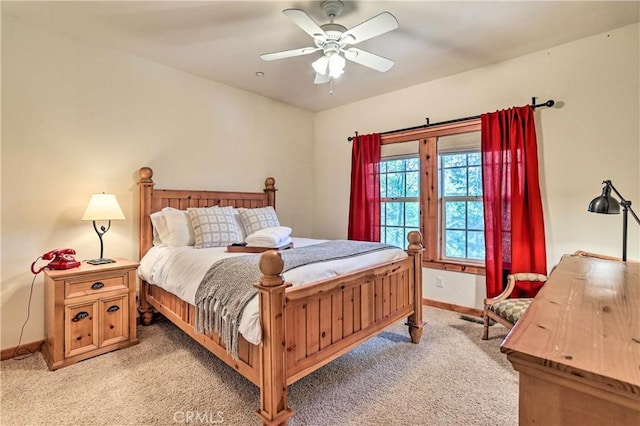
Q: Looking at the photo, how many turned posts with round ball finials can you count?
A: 4